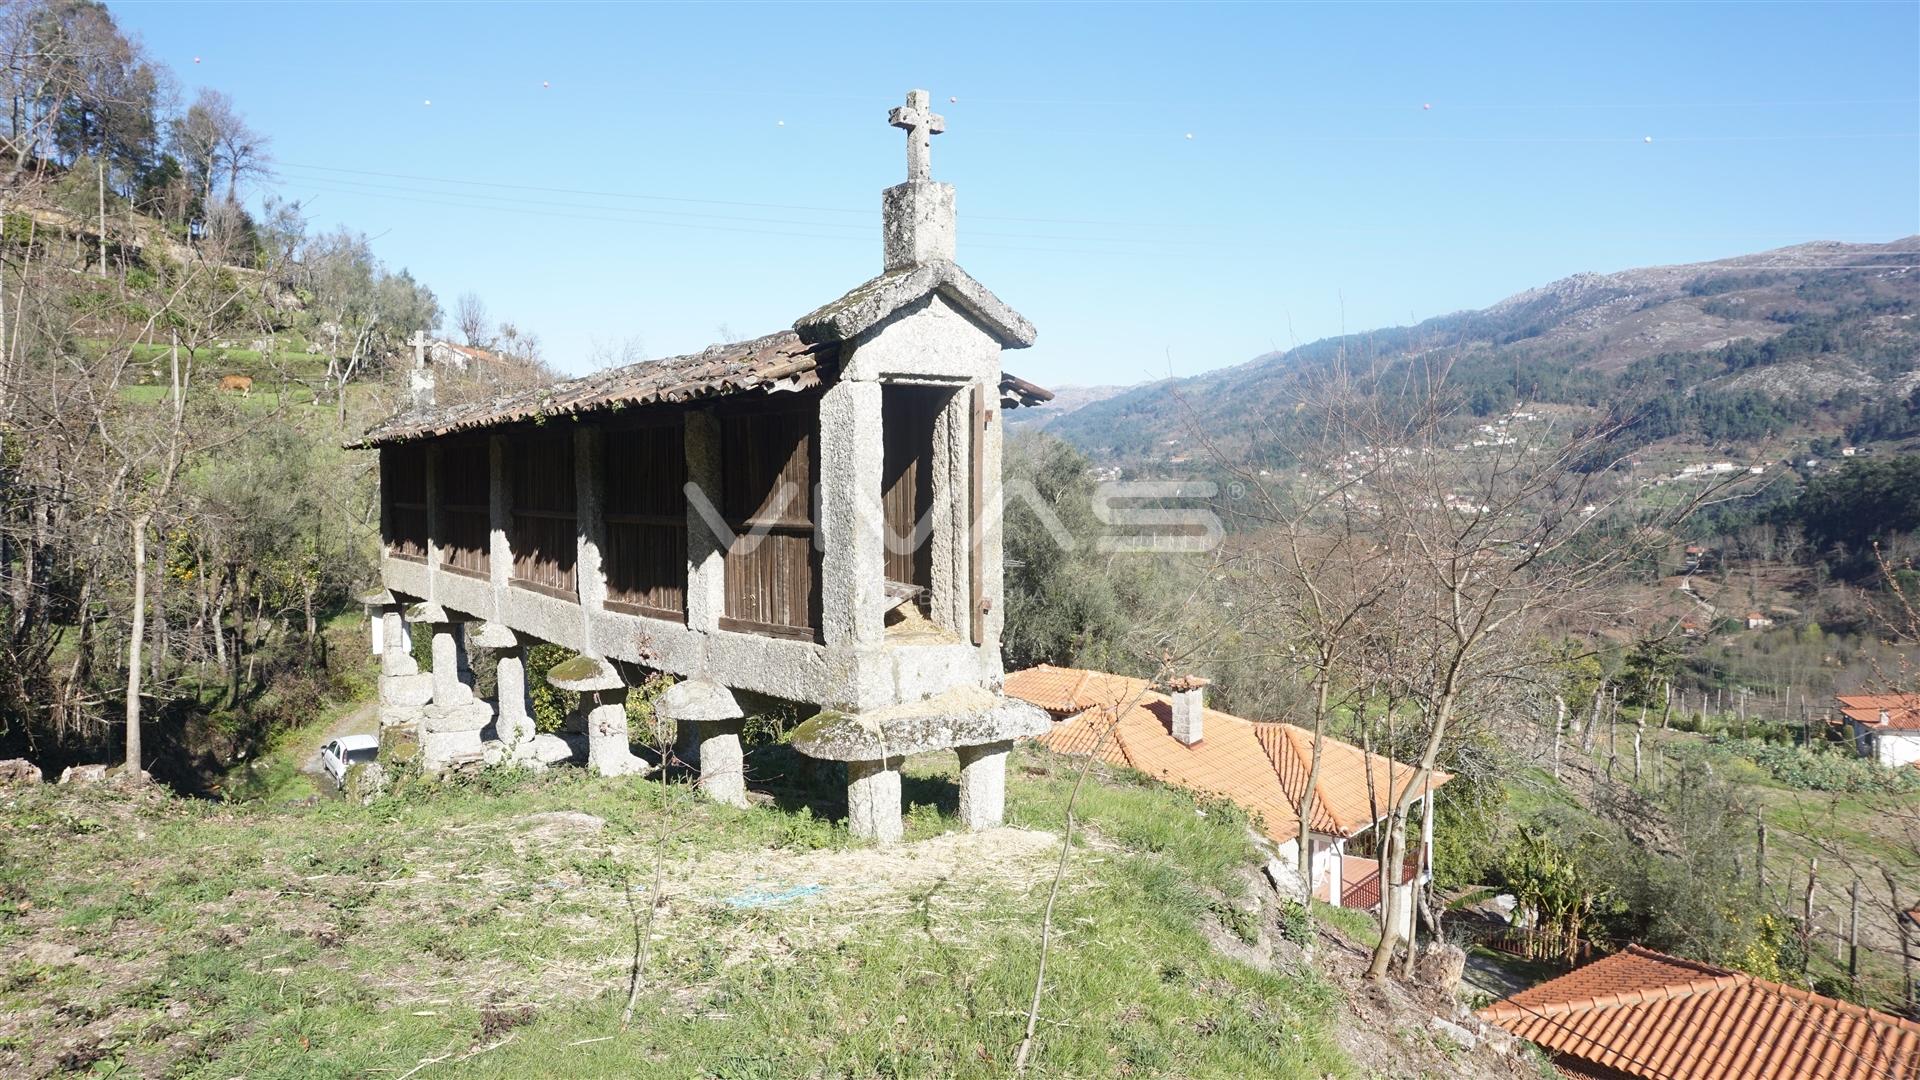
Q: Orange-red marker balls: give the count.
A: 4